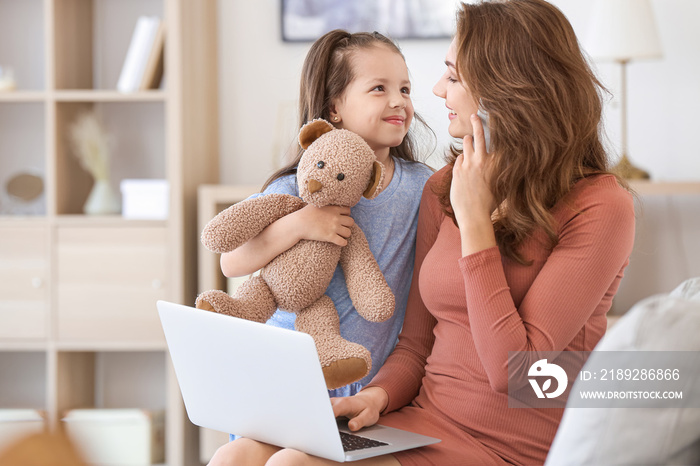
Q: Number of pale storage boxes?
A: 3